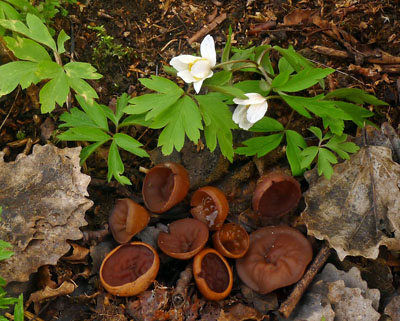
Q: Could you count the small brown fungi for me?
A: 9